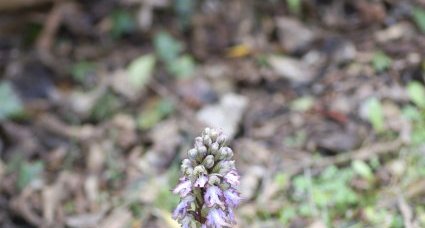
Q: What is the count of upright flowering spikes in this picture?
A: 1